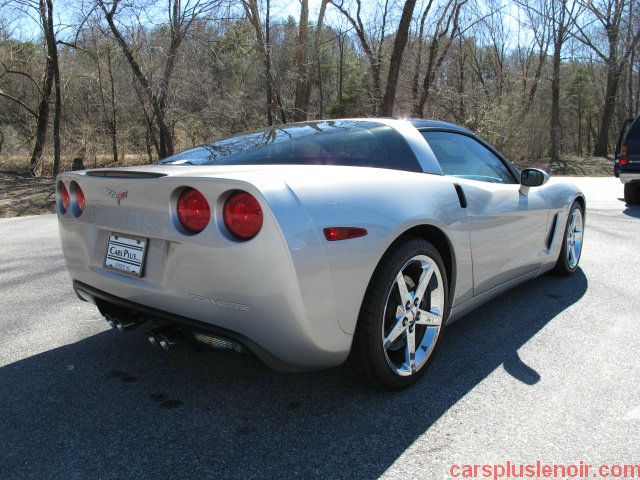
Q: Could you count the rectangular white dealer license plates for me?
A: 1